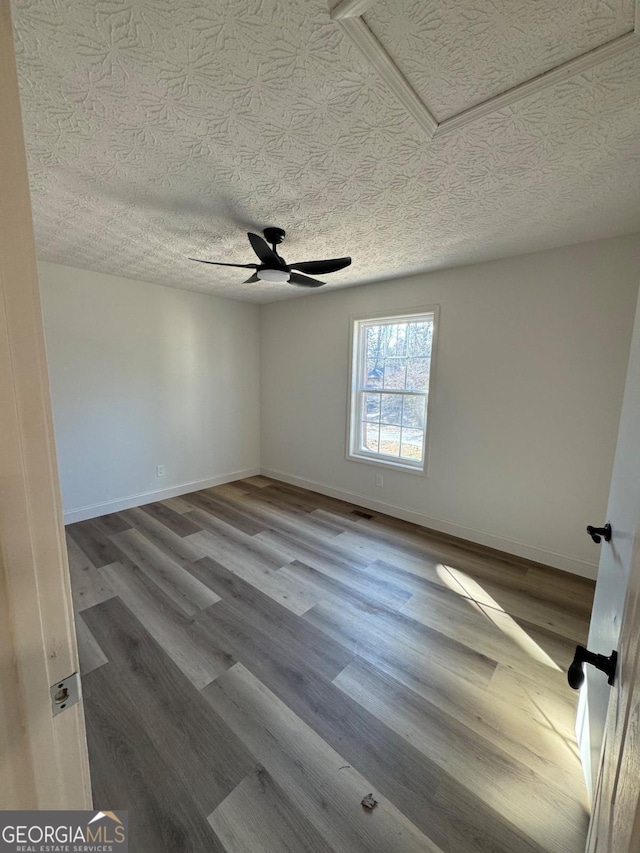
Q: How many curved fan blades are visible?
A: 5